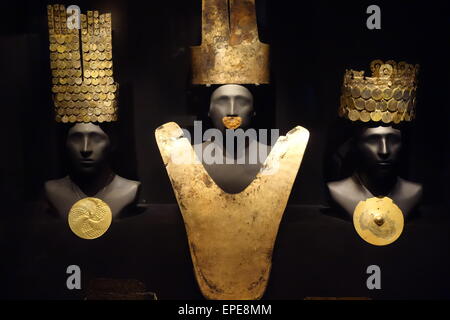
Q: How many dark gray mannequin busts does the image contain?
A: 3